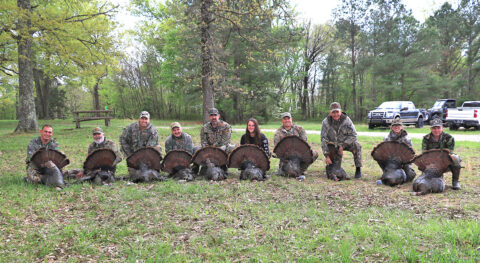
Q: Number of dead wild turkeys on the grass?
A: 10